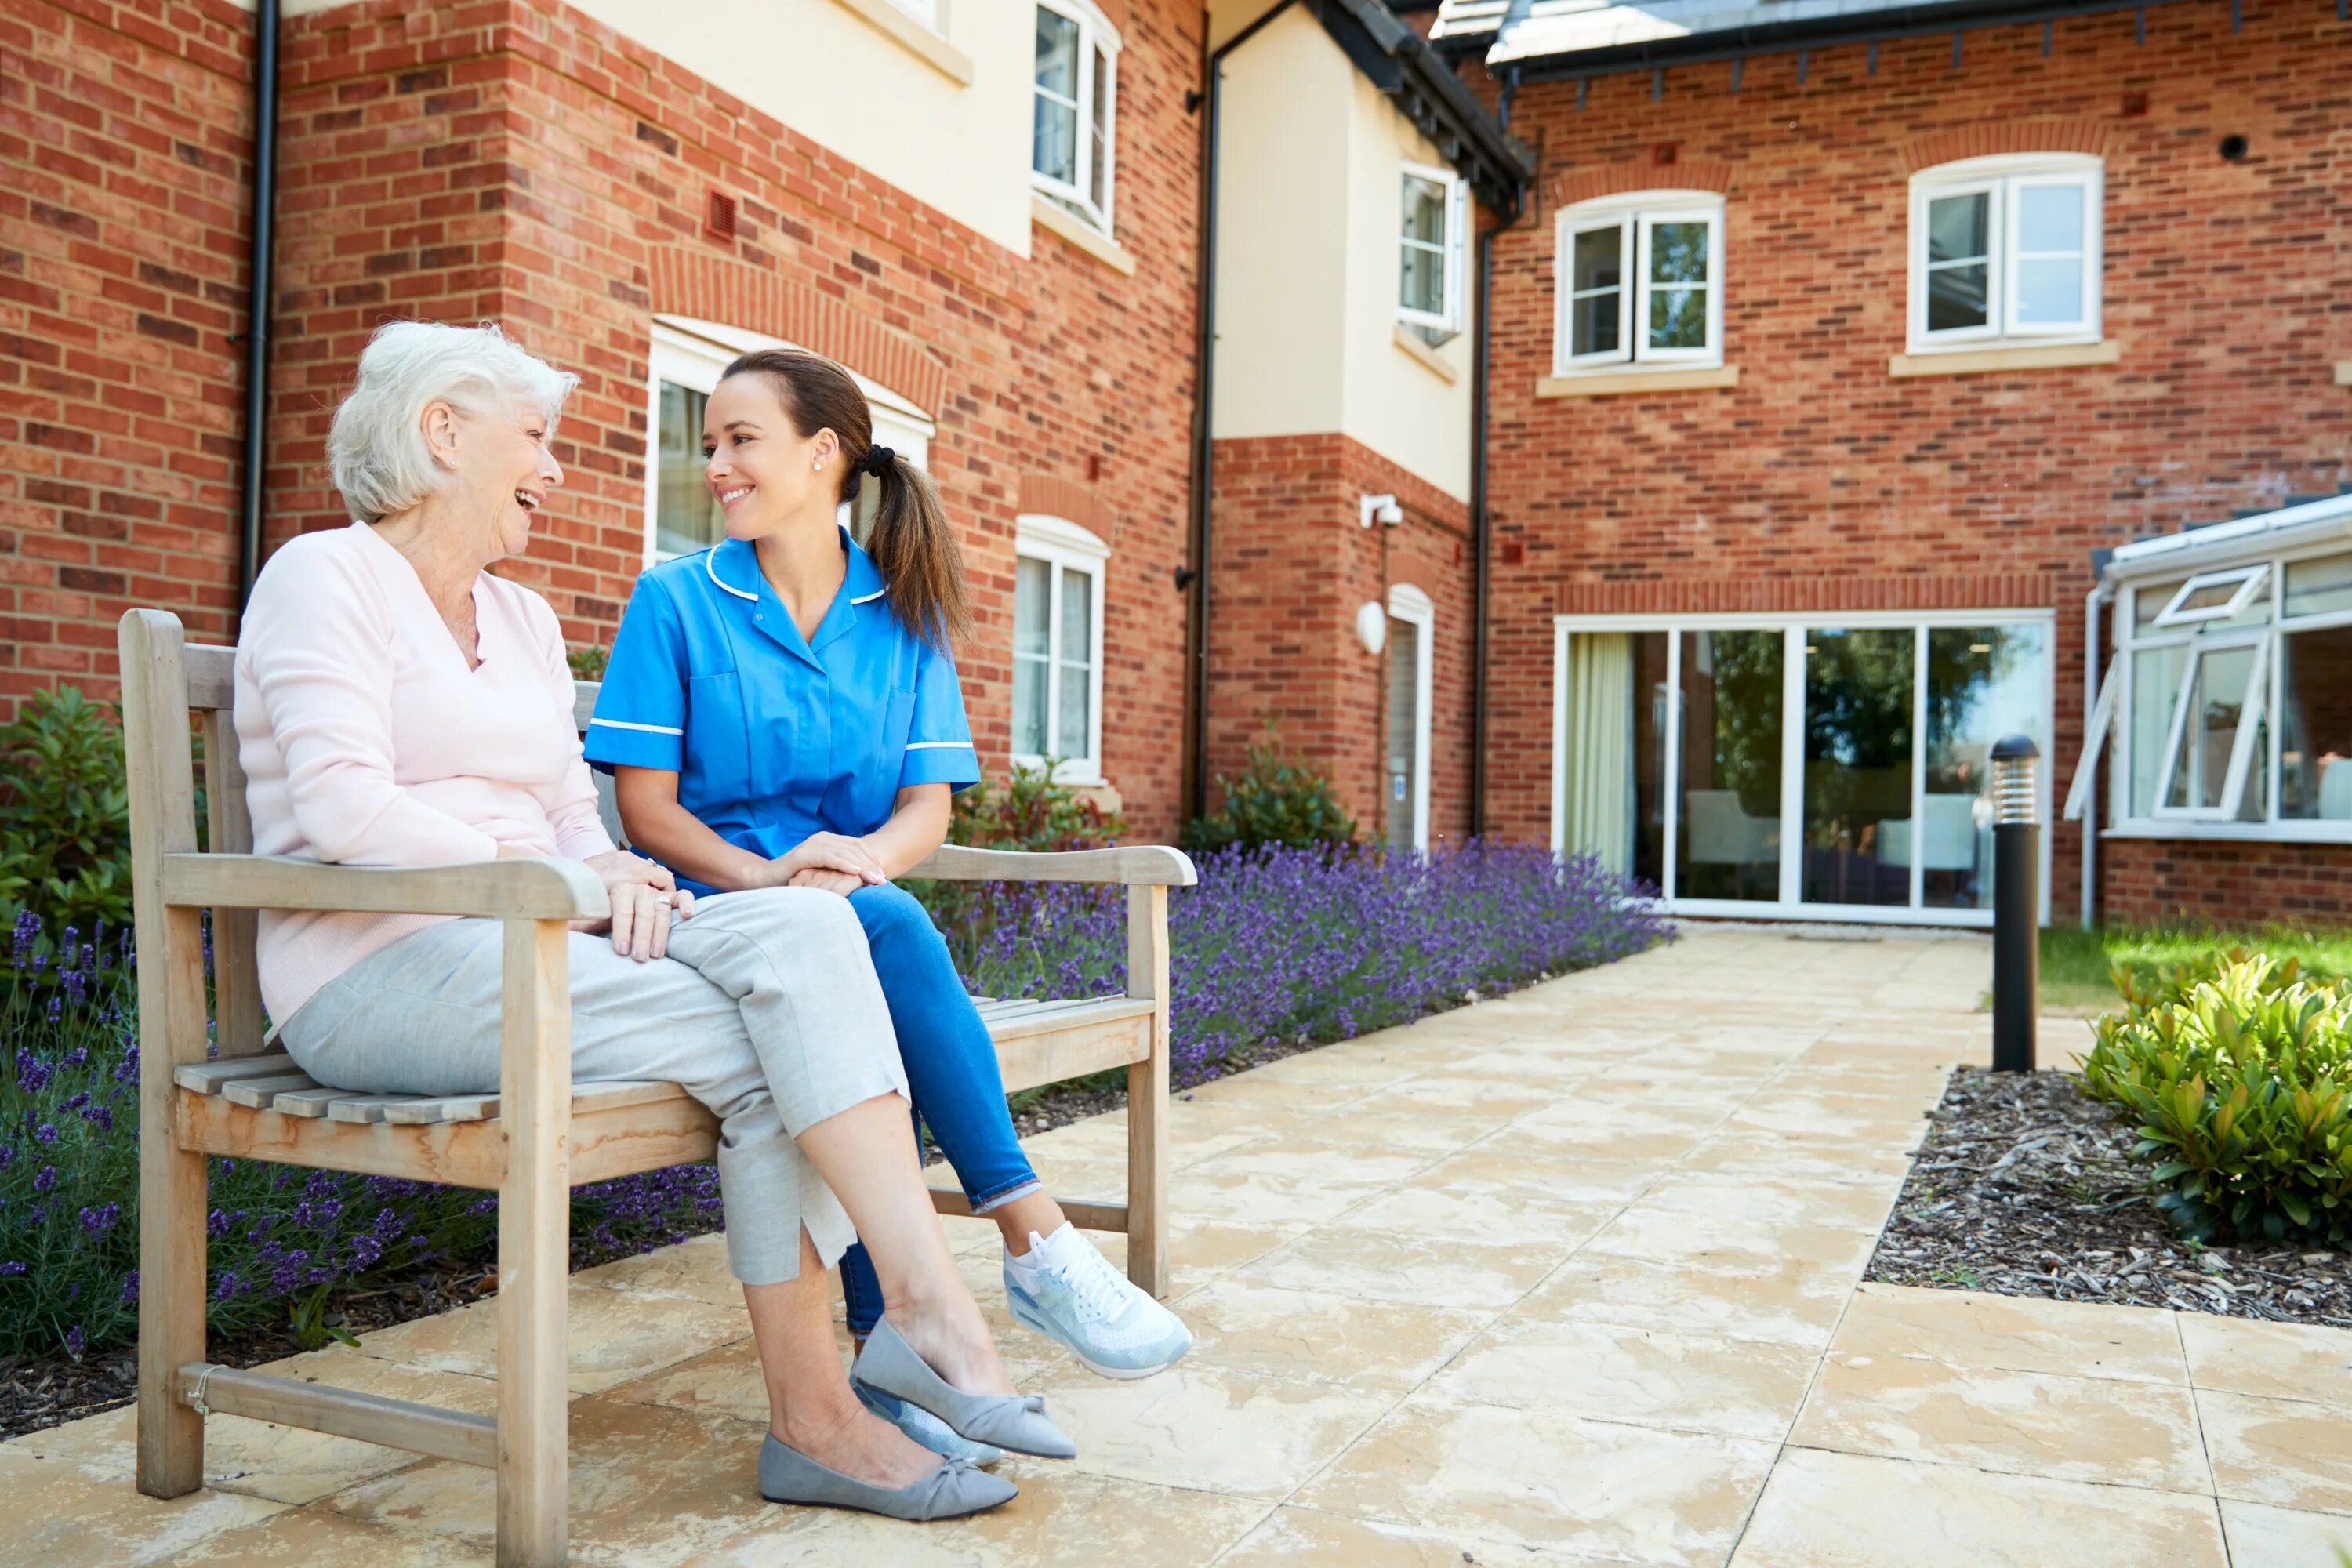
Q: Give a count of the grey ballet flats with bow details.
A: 2